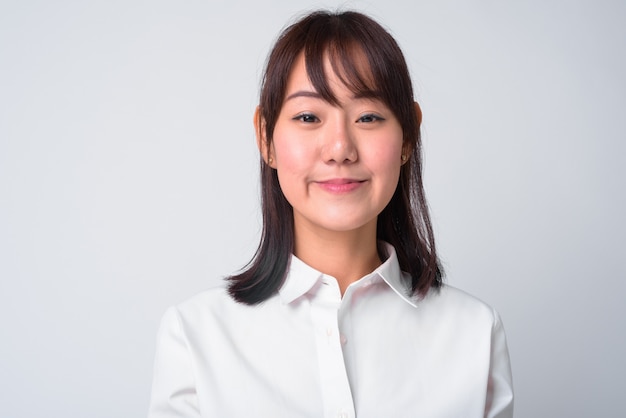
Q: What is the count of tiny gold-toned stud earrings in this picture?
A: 2